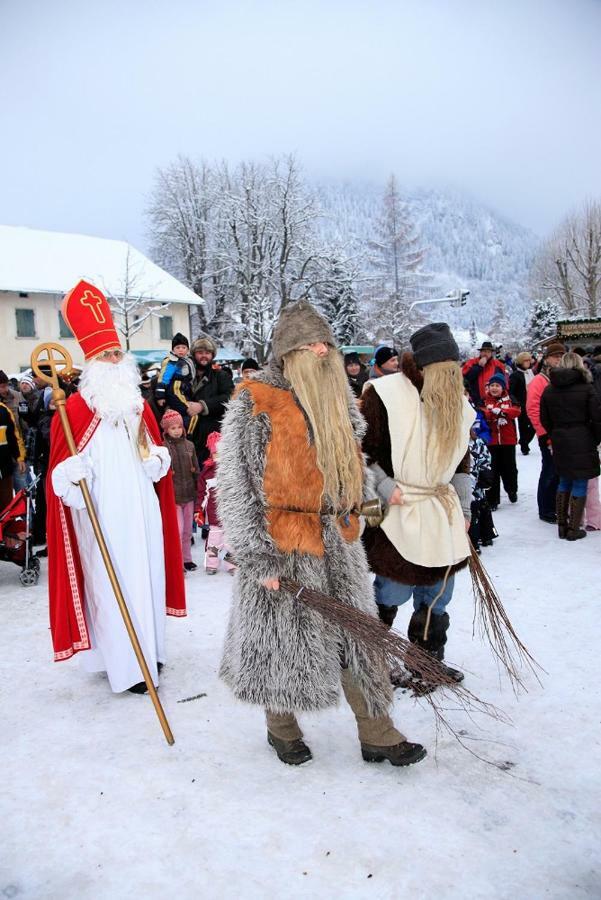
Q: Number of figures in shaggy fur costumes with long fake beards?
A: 2